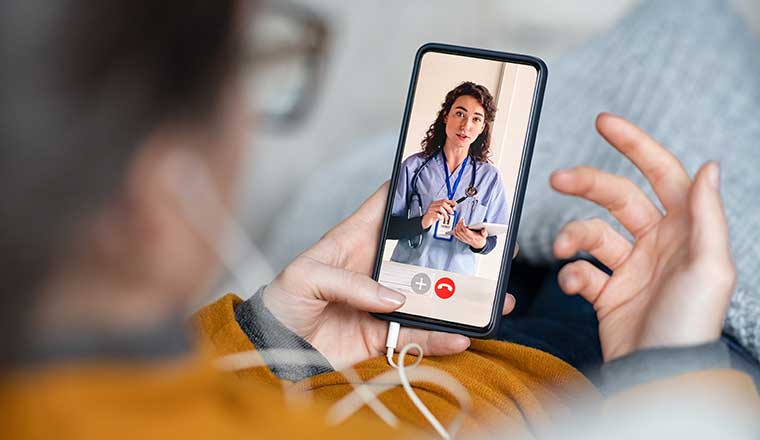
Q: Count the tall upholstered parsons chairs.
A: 0